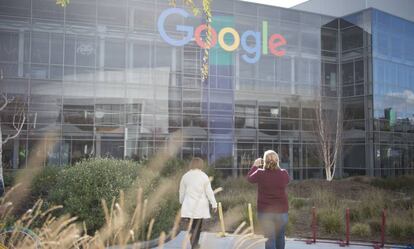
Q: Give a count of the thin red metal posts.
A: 3